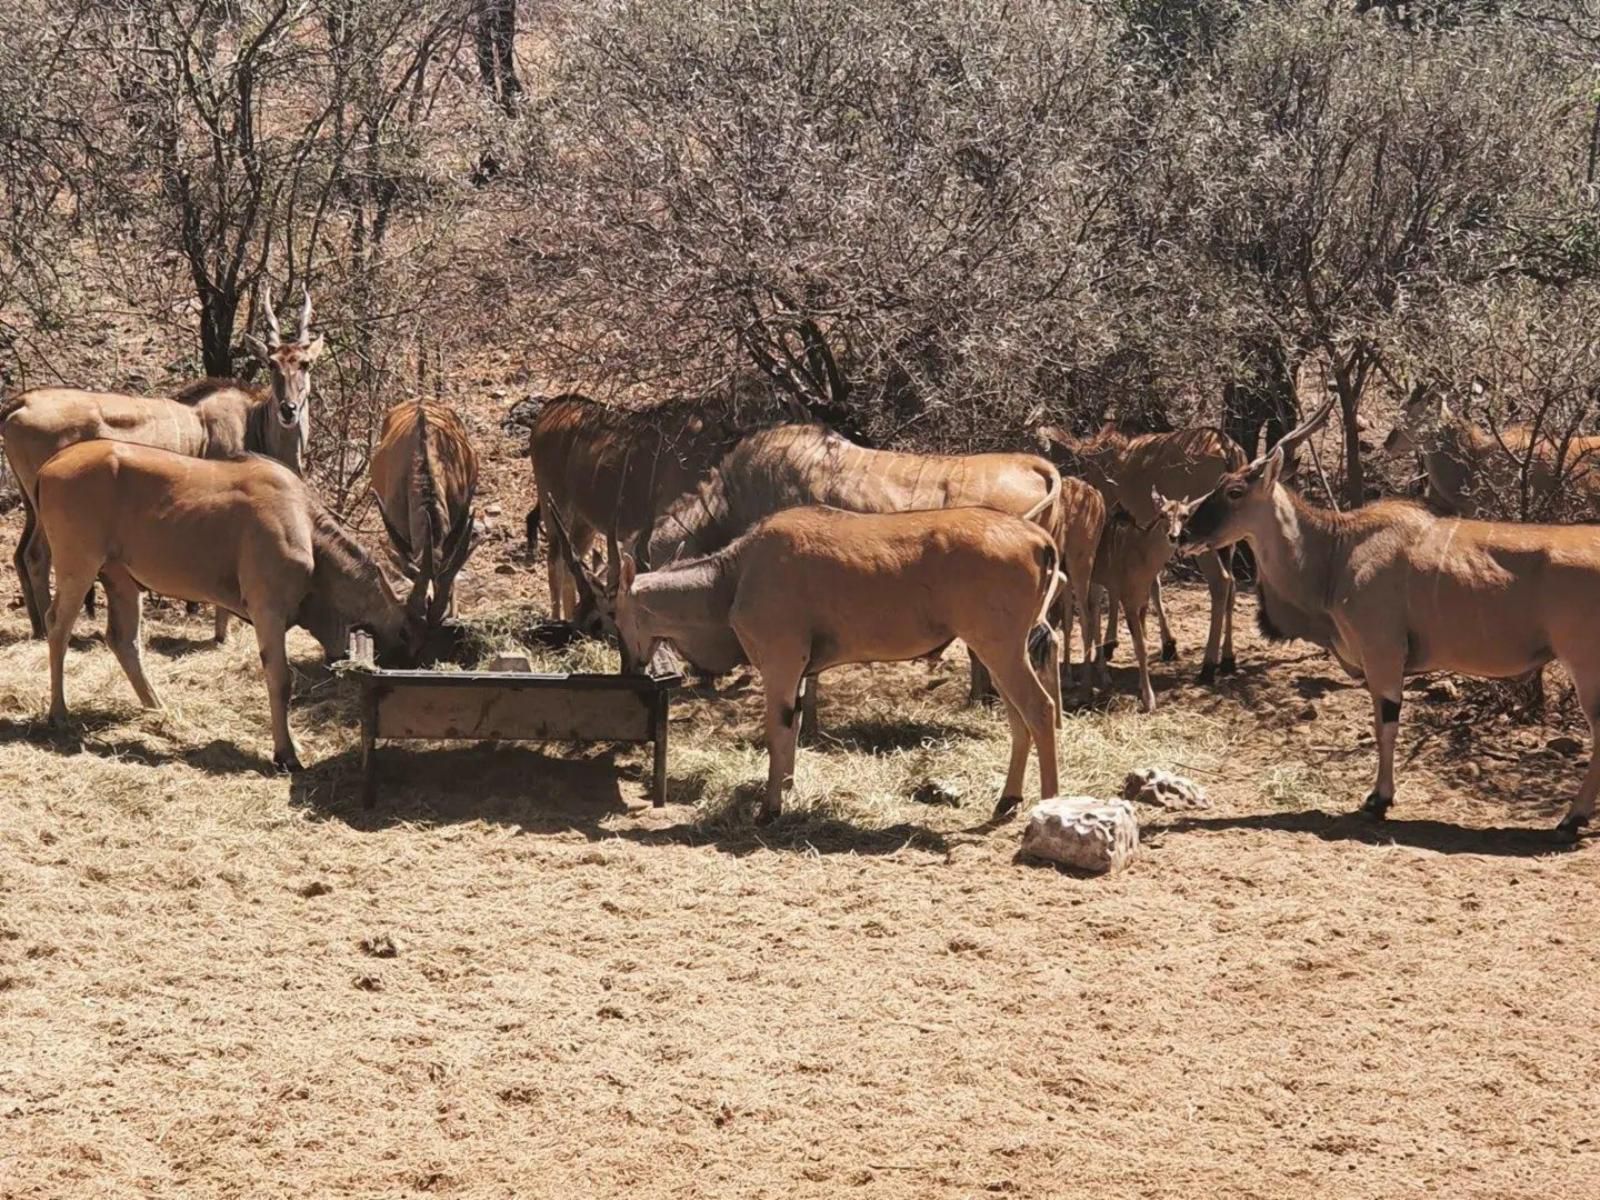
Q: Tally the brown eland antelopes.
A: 11